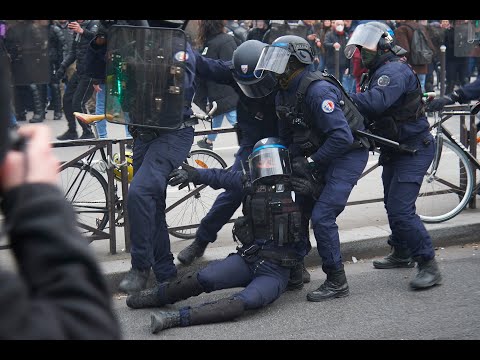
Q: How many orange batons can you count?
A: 0